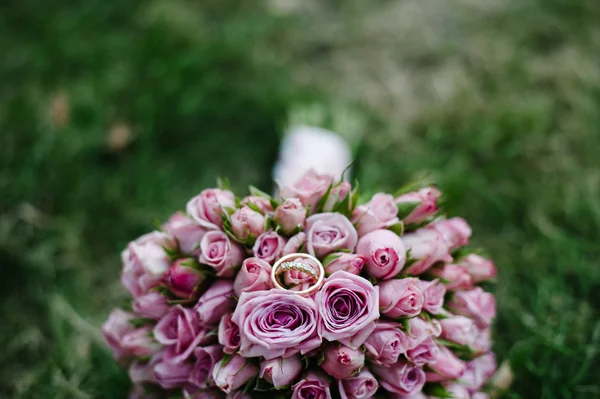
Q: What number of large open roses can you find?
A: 2